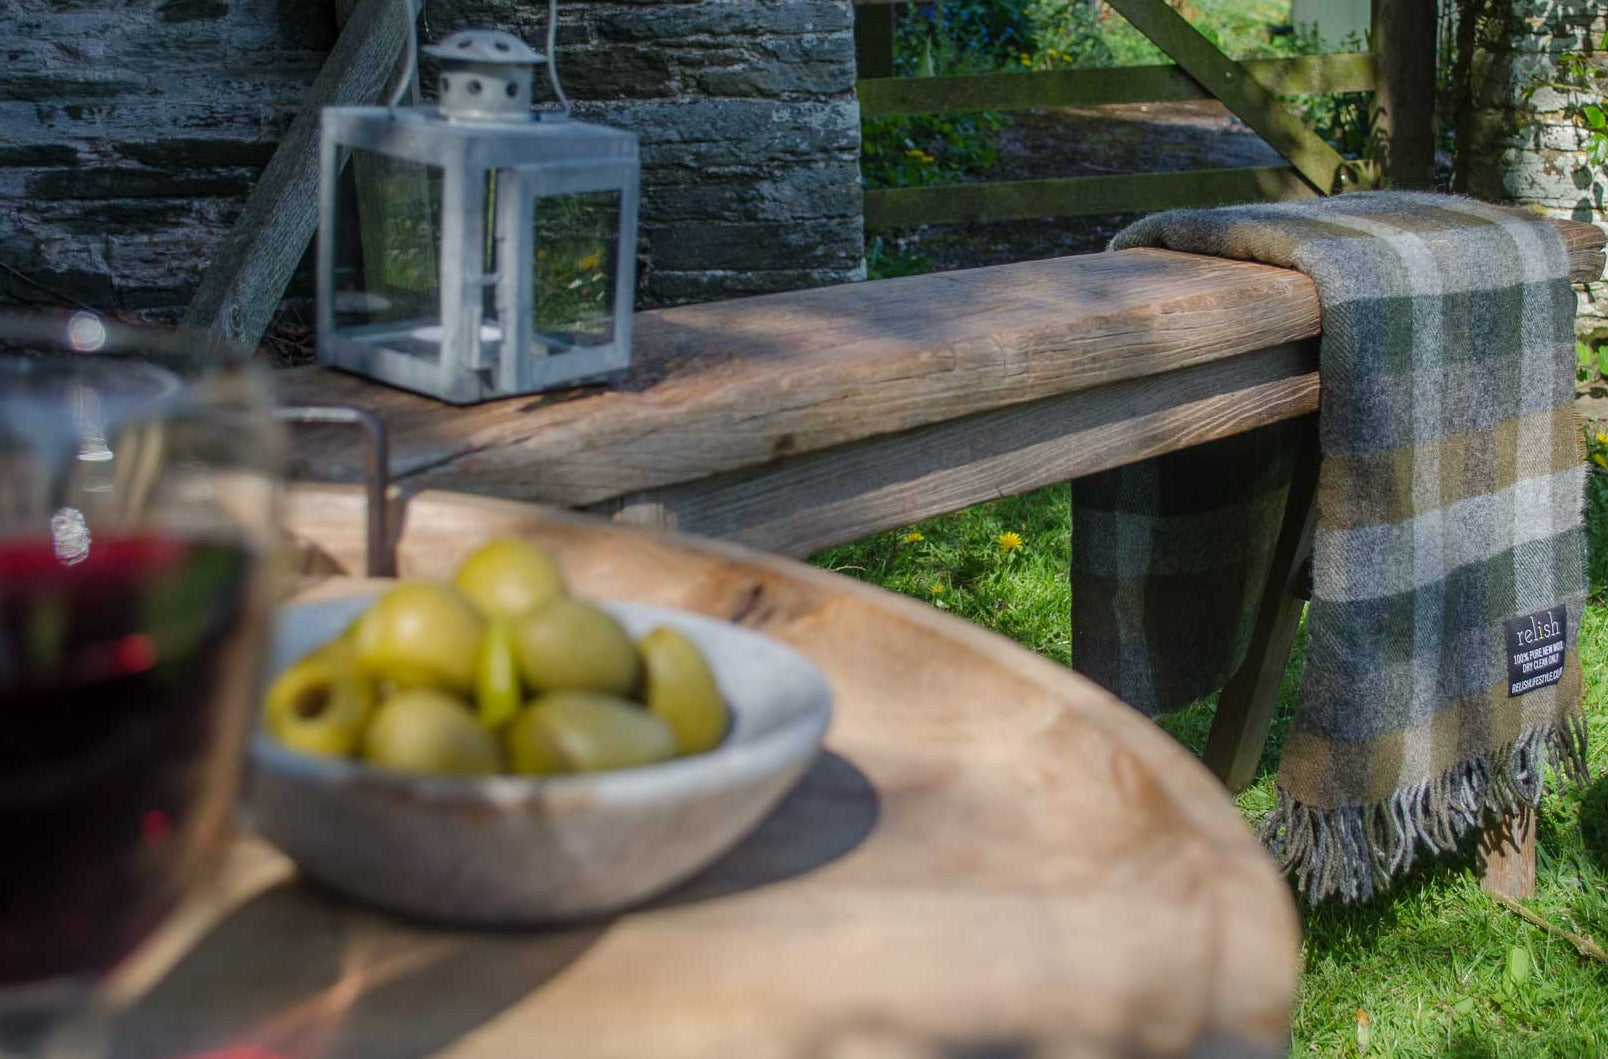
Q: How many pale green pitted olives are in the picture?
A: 7